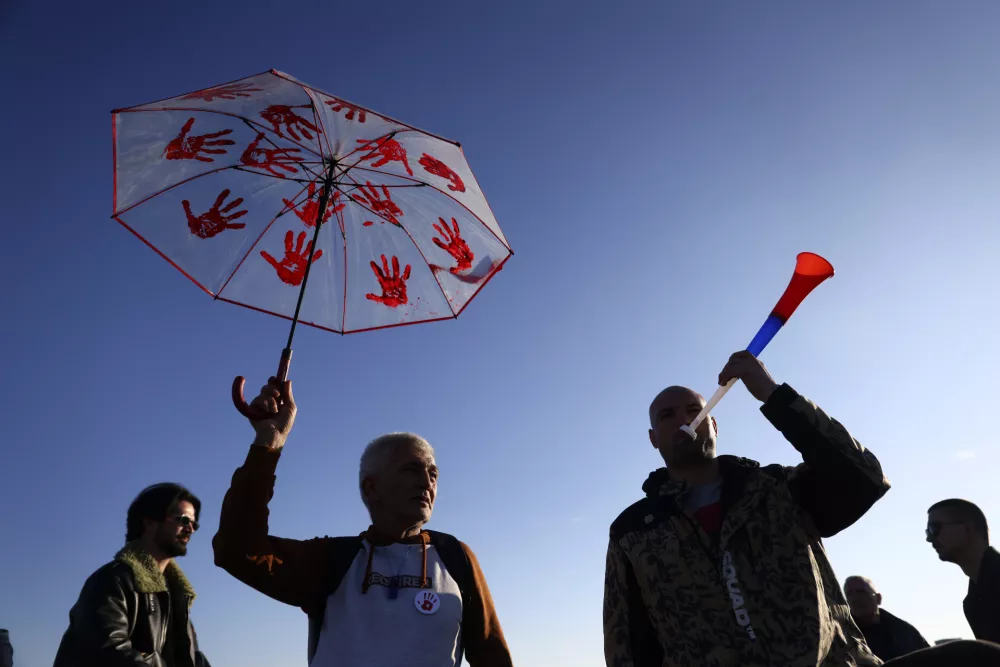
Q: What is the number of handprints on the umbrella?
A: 13